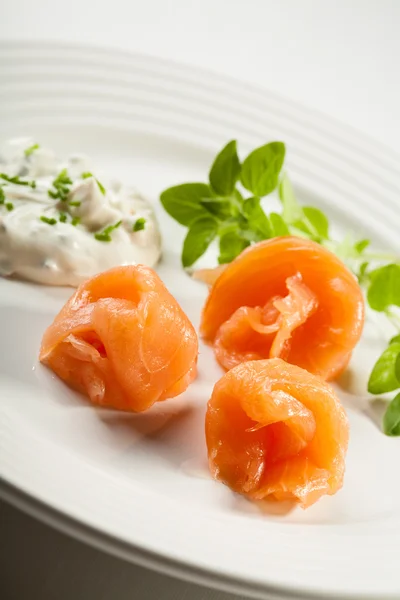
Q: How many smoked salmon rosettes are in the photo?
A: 3